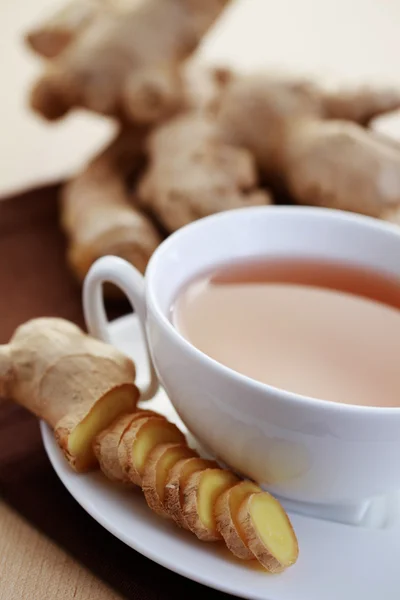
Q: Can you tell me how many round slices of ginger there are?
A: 7